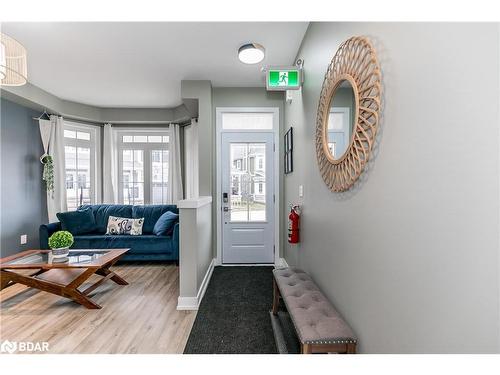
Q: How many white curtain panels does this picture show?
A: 4